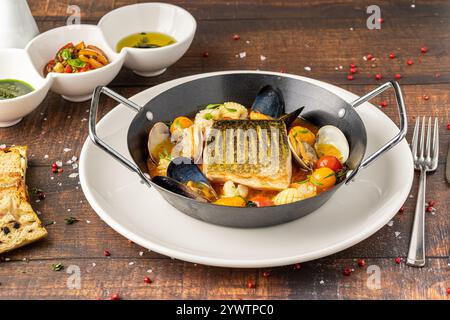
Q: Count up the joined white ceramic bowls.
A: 3